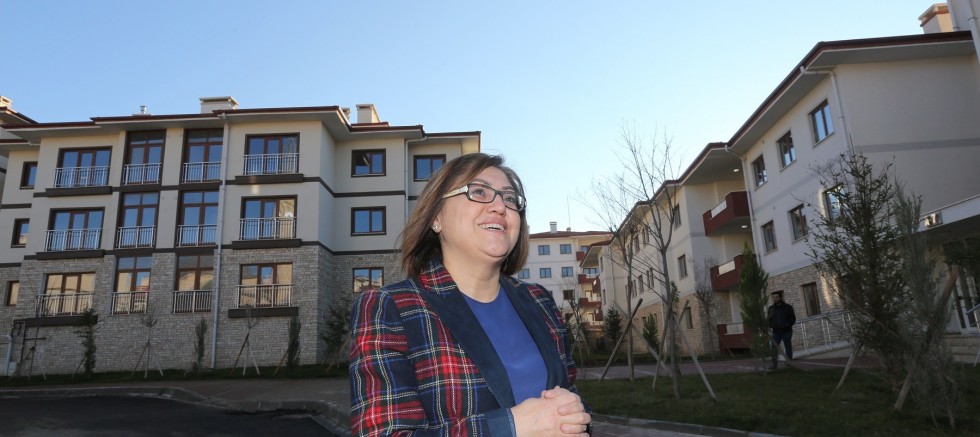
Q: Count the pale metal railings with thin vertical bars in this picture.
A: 12